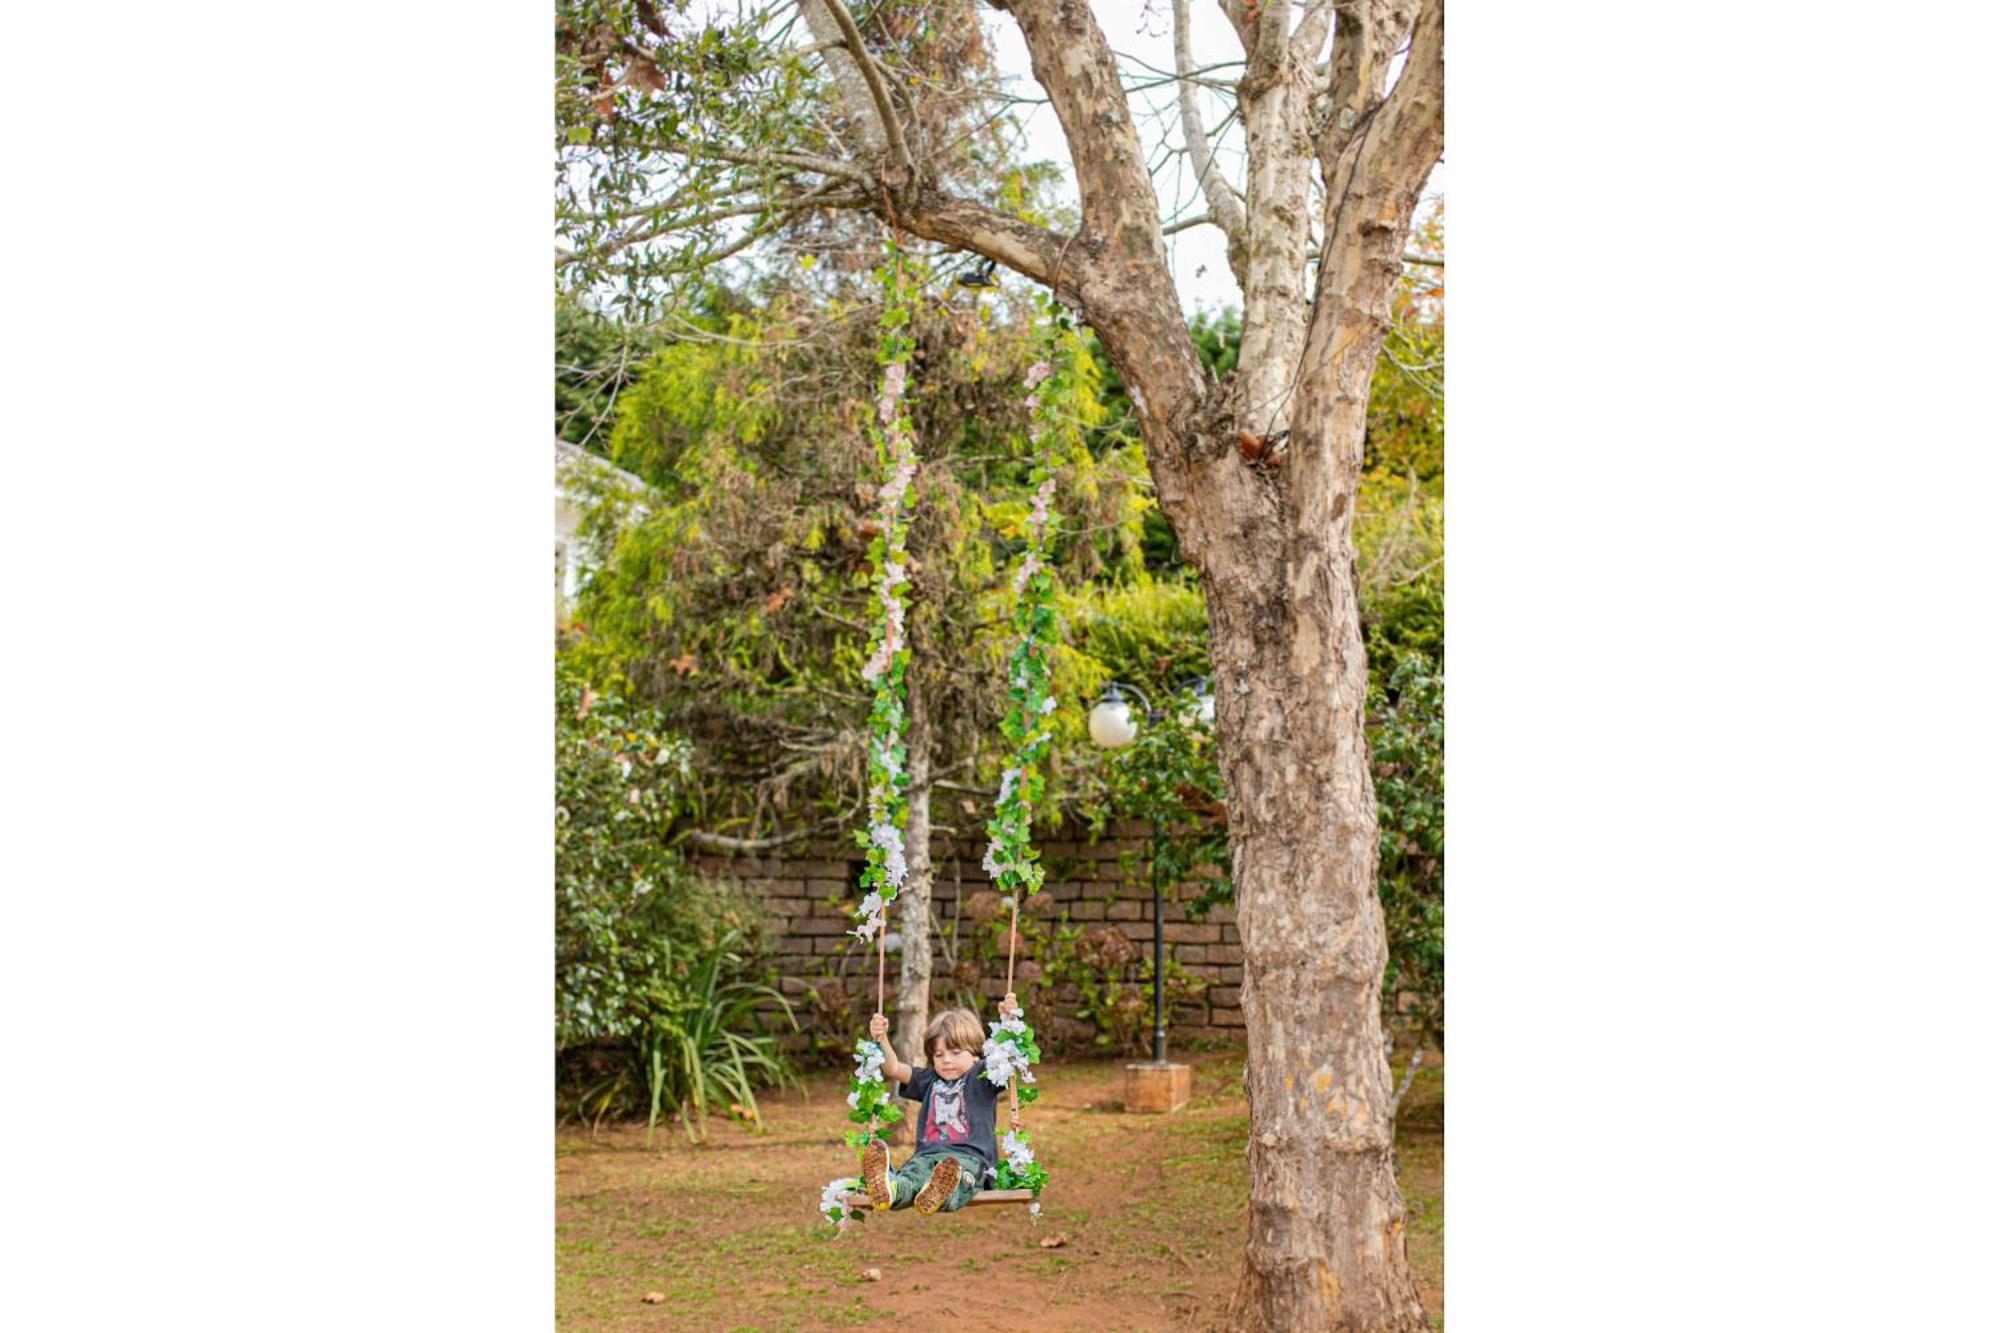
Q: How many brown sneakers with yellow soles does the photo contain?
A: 2